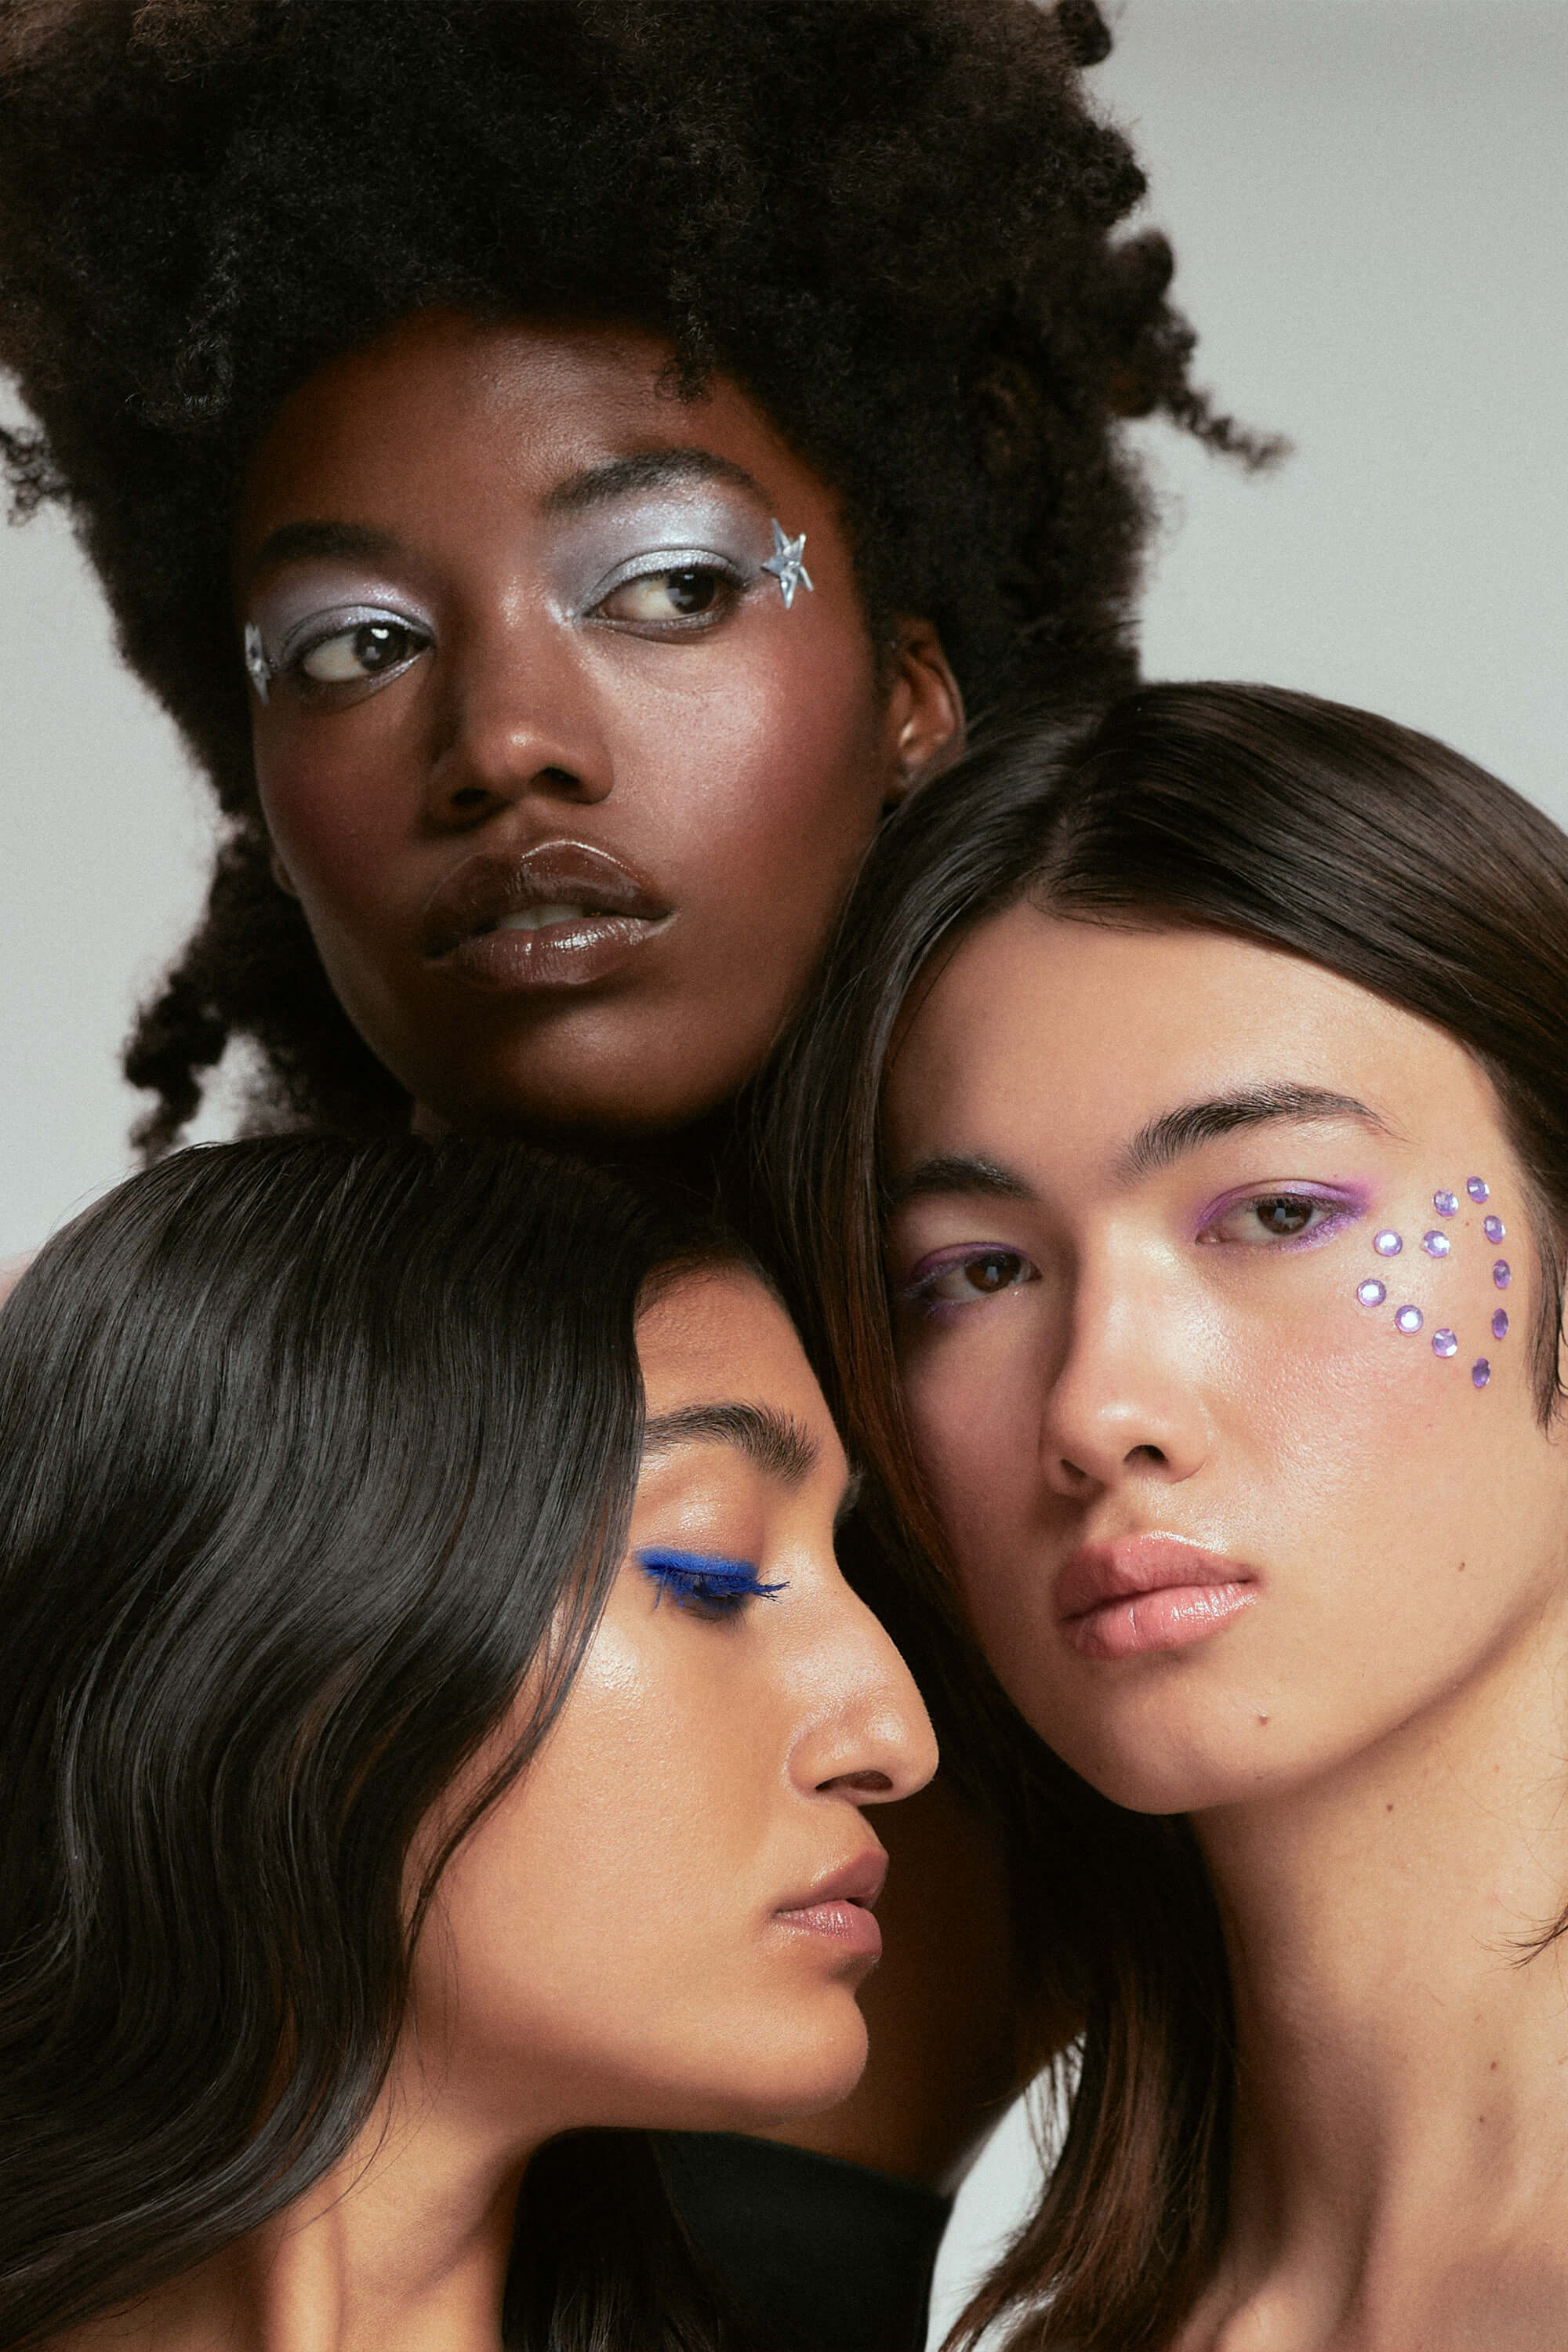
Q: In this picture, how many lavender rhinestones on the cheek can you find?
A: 11